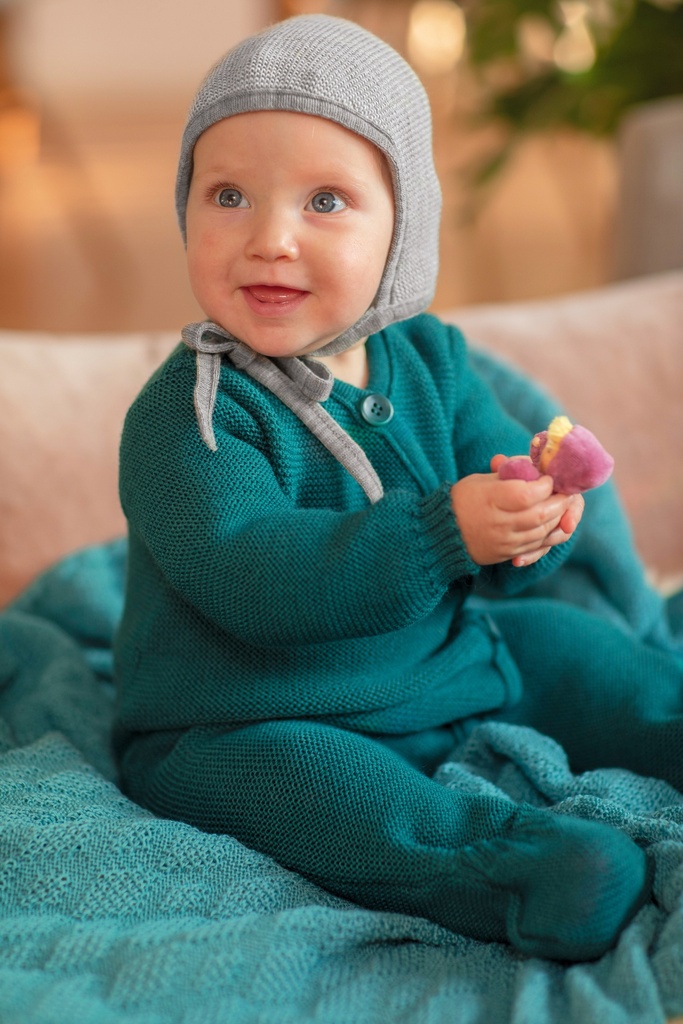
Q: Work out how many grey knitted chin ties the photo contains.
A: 2